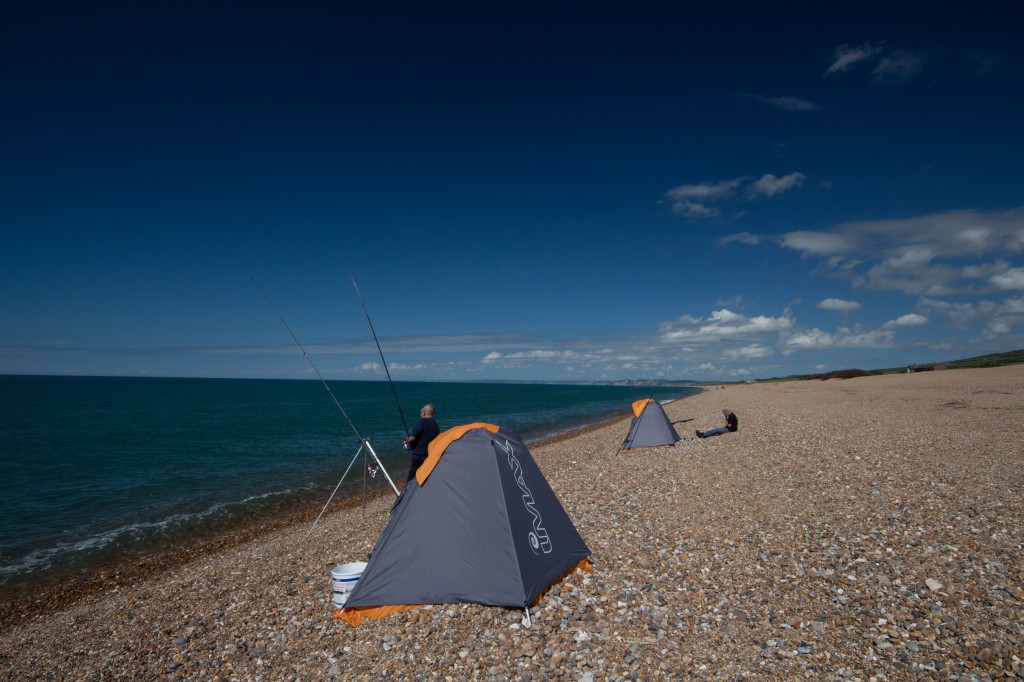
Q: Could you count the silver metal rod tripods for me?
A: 1